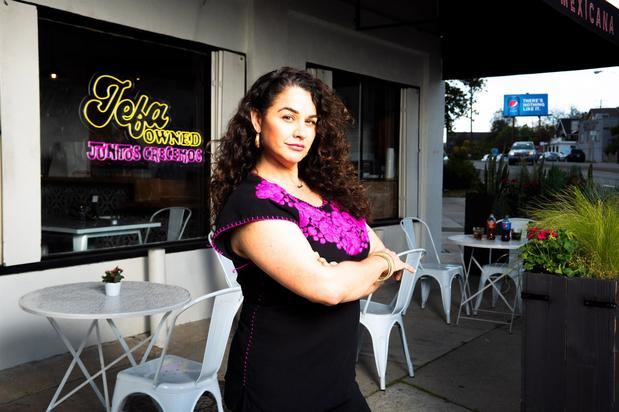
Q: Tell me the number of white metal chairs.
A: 6